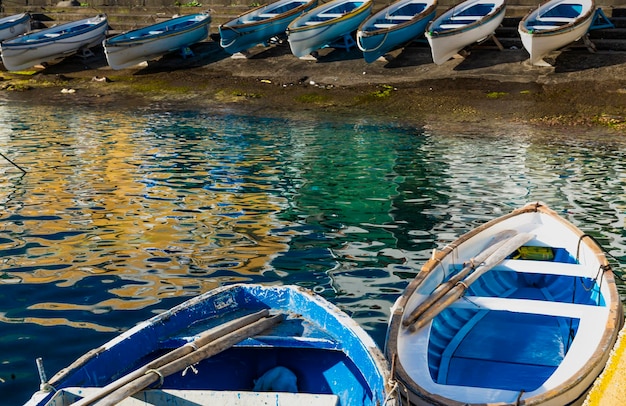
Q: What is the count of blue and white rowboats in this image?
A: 10